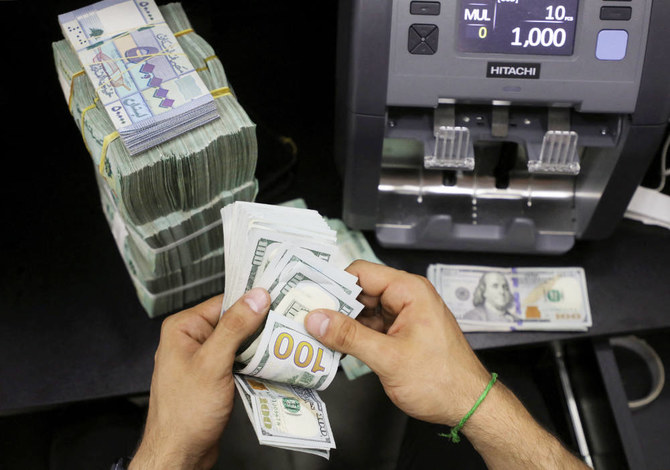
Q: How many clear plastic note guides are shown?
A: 2